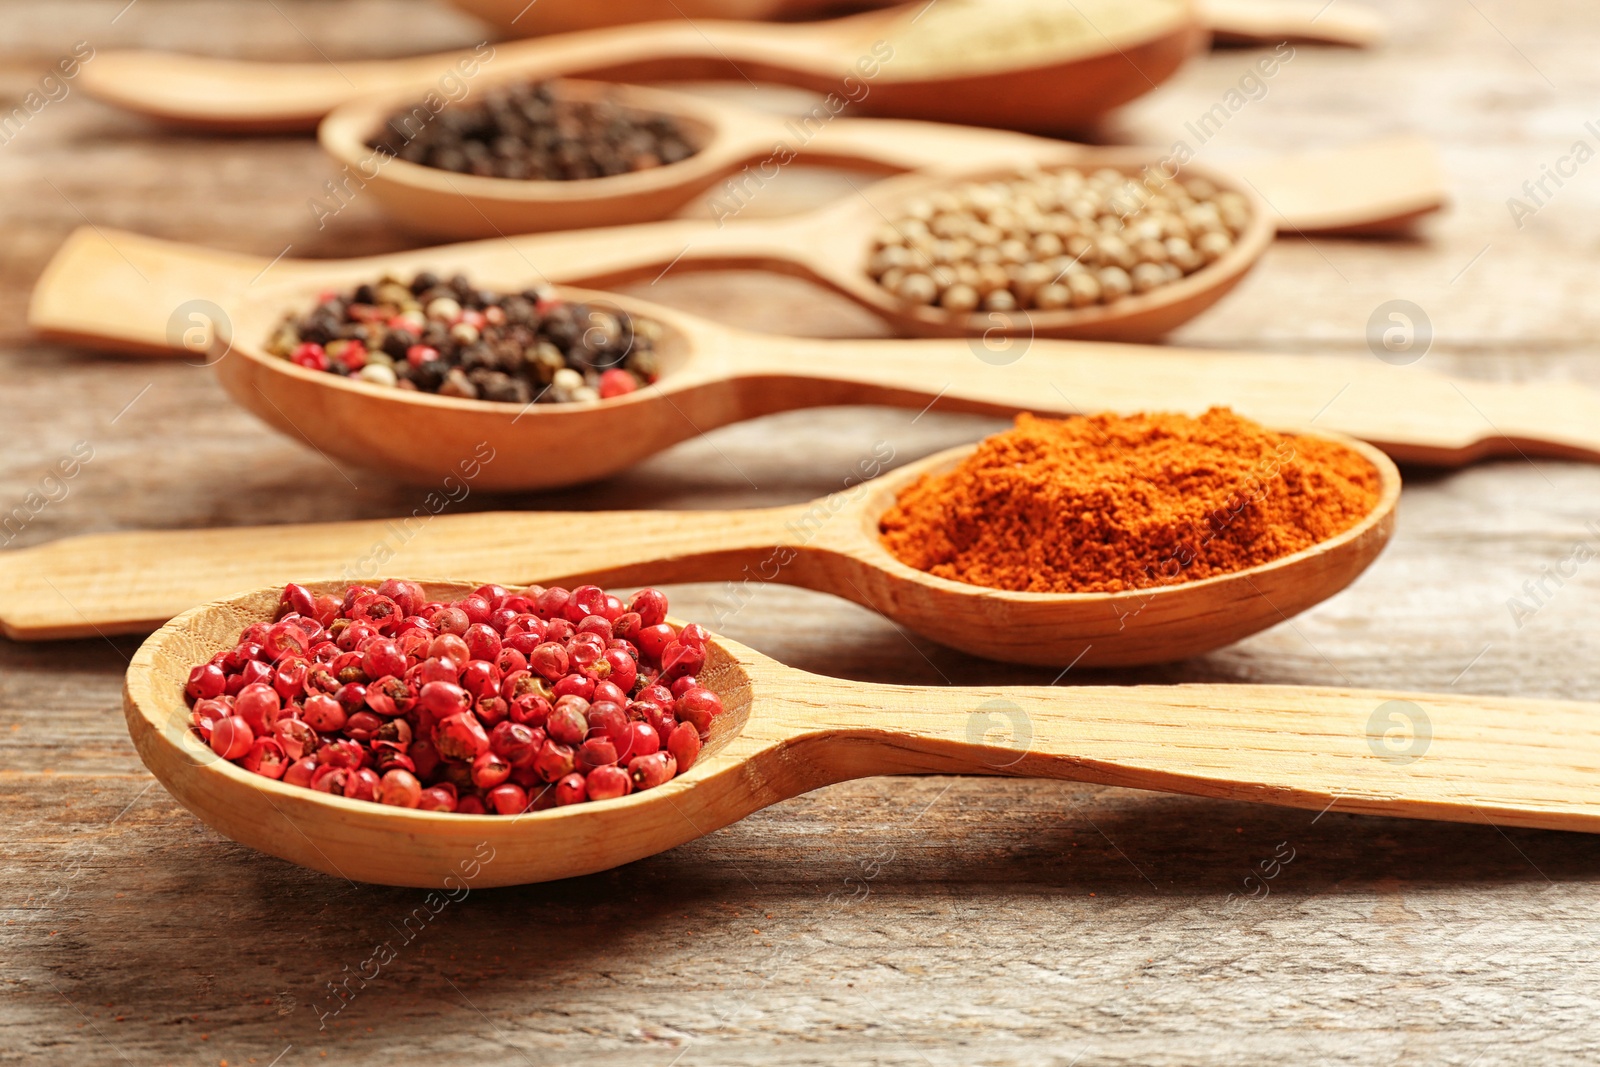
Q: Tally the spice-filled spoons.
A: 6